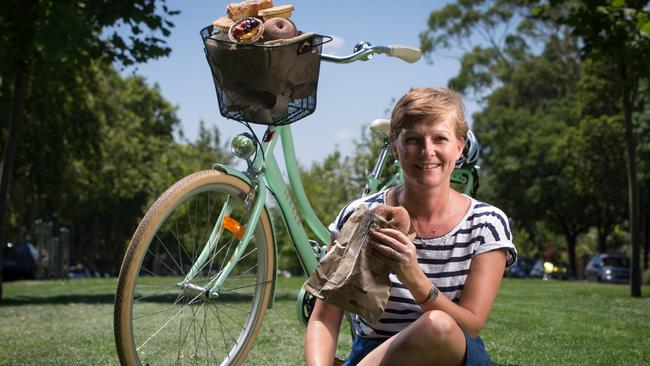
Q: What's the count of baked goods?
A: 6